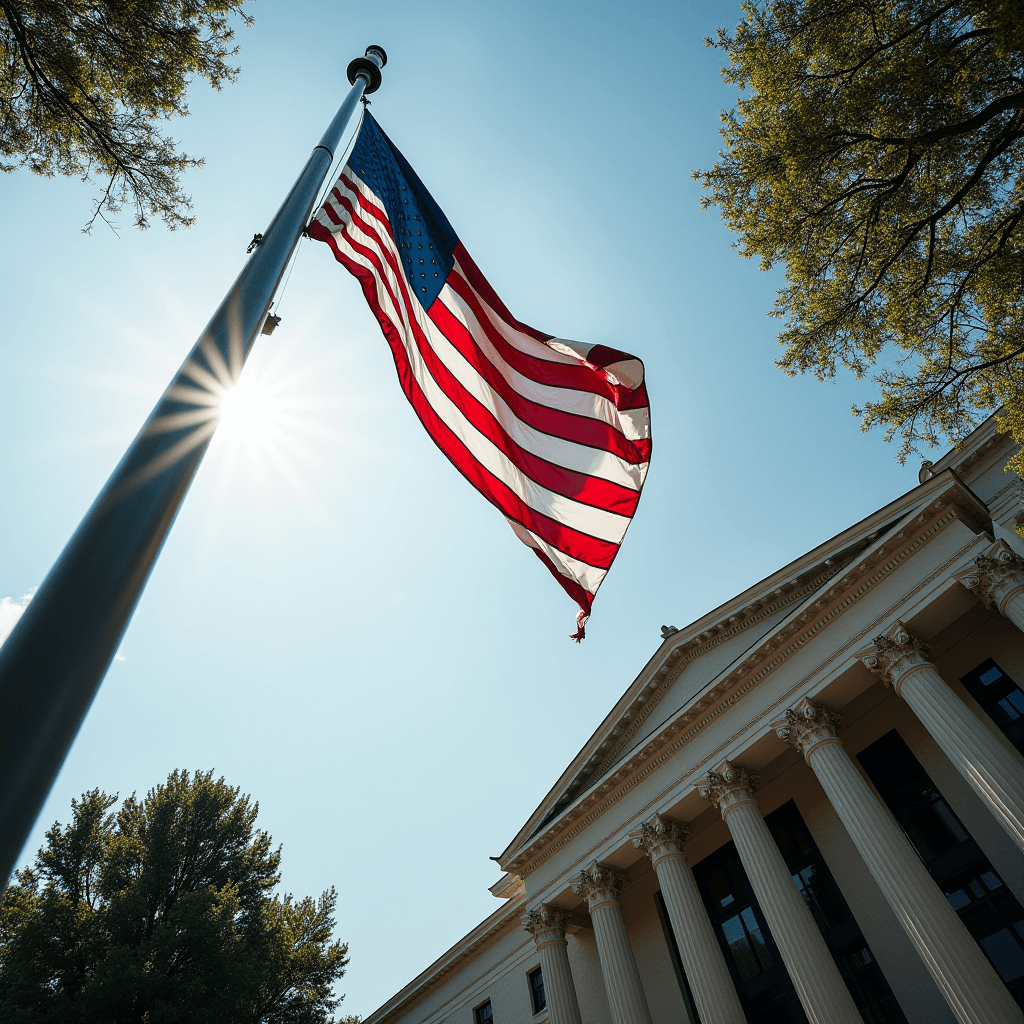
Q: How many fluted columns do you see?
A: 7